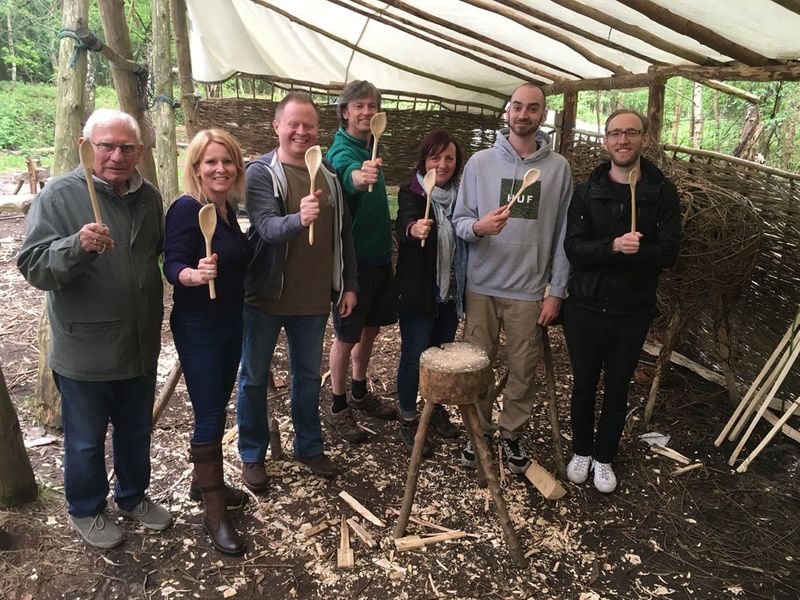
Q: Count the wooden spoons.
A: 7